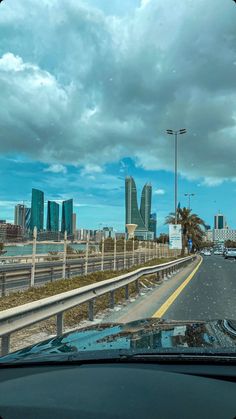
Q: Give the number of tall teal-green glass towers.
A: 5